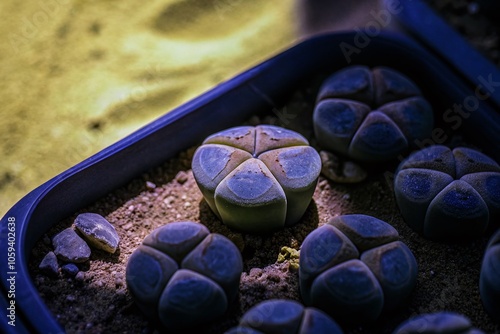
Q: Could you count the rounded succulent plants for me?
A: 8